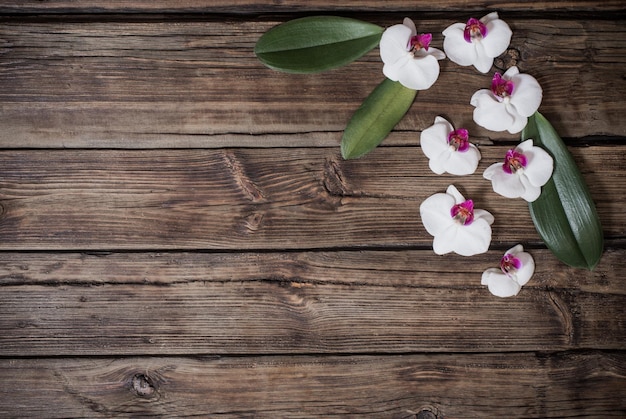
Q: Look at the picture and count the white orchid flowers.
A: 7